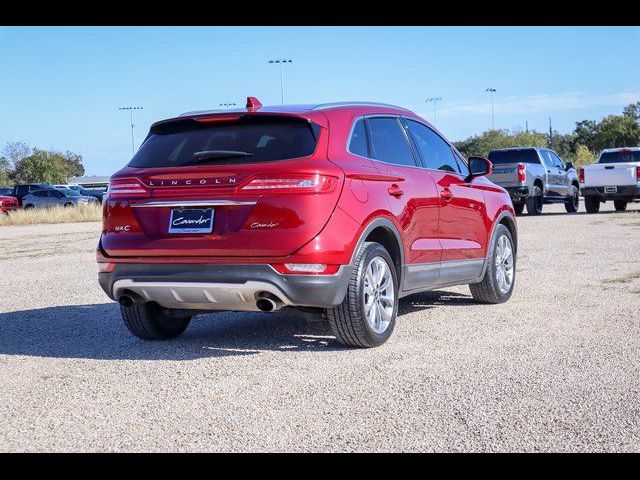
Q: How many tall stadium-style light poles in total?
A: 5